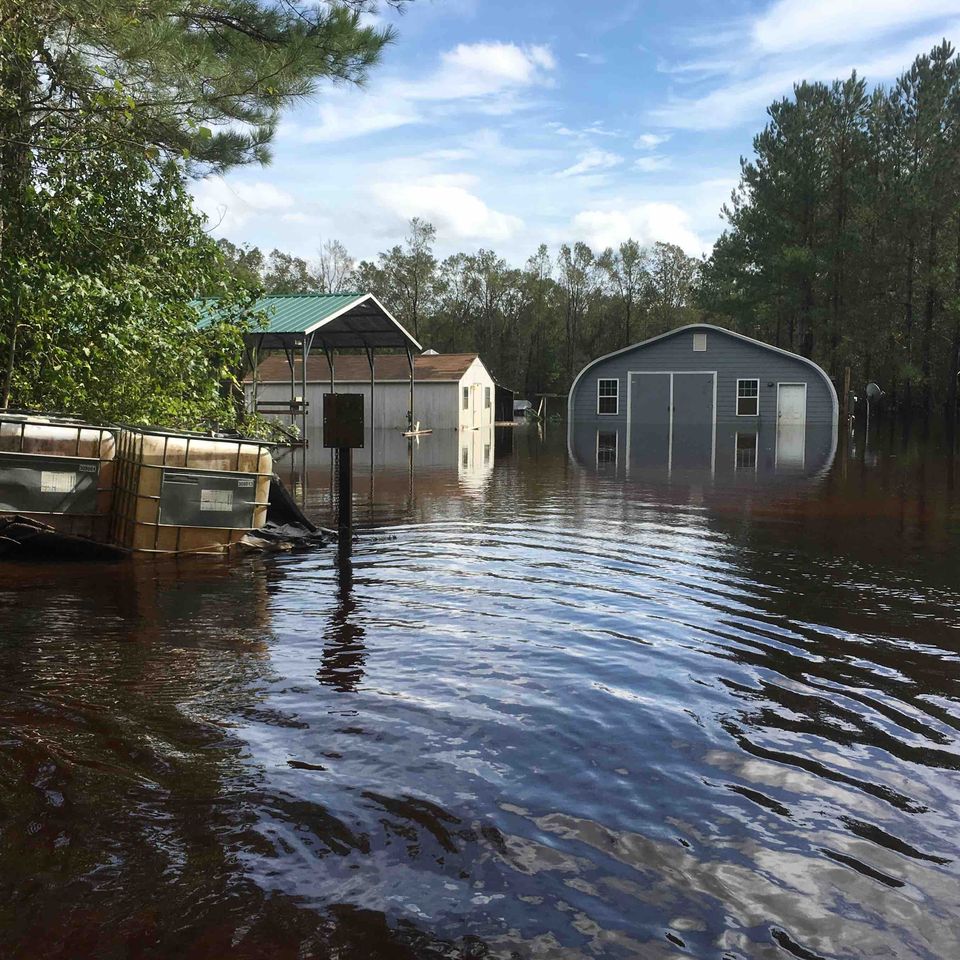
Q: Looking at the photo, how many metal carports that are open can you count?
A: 1